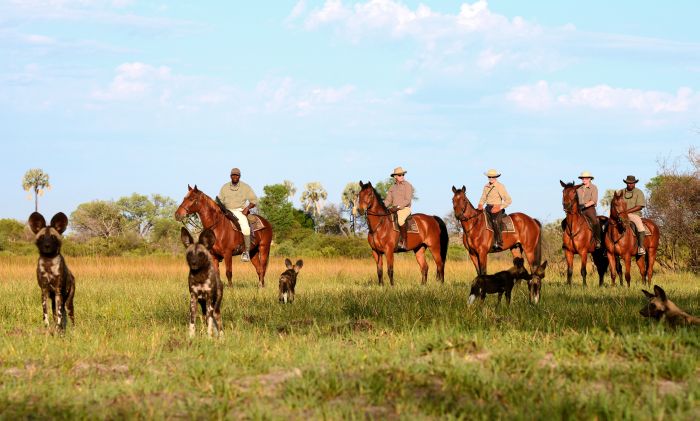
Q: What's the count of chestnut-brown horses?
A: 5